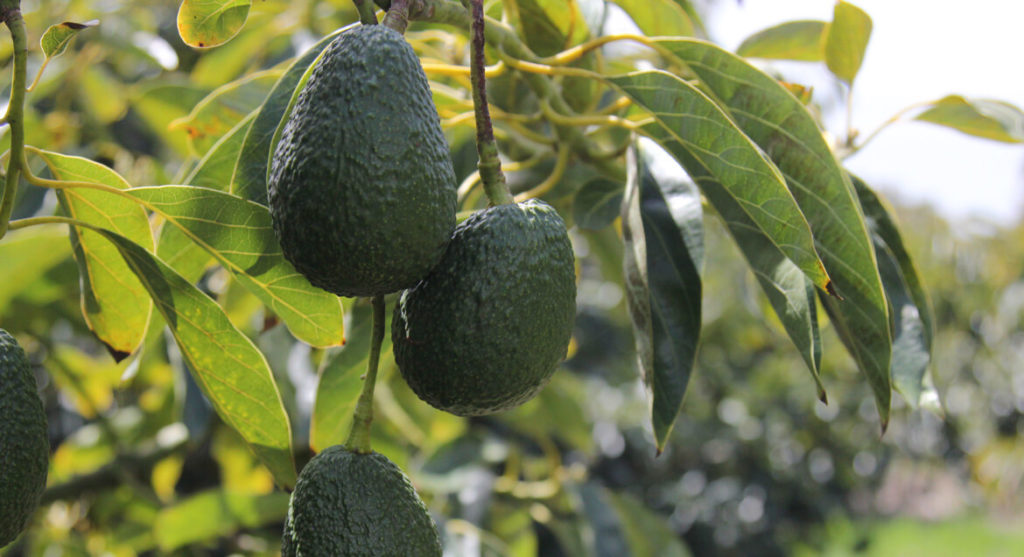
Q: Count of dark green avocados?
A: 4